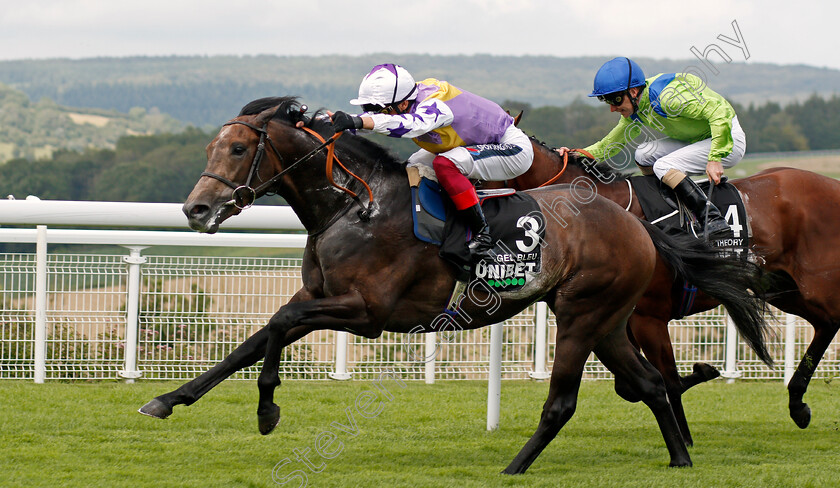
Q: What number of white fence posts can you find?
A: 8